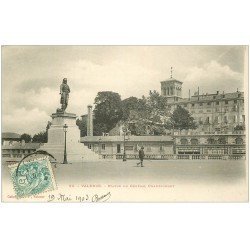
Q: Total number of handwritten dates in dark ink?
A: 1